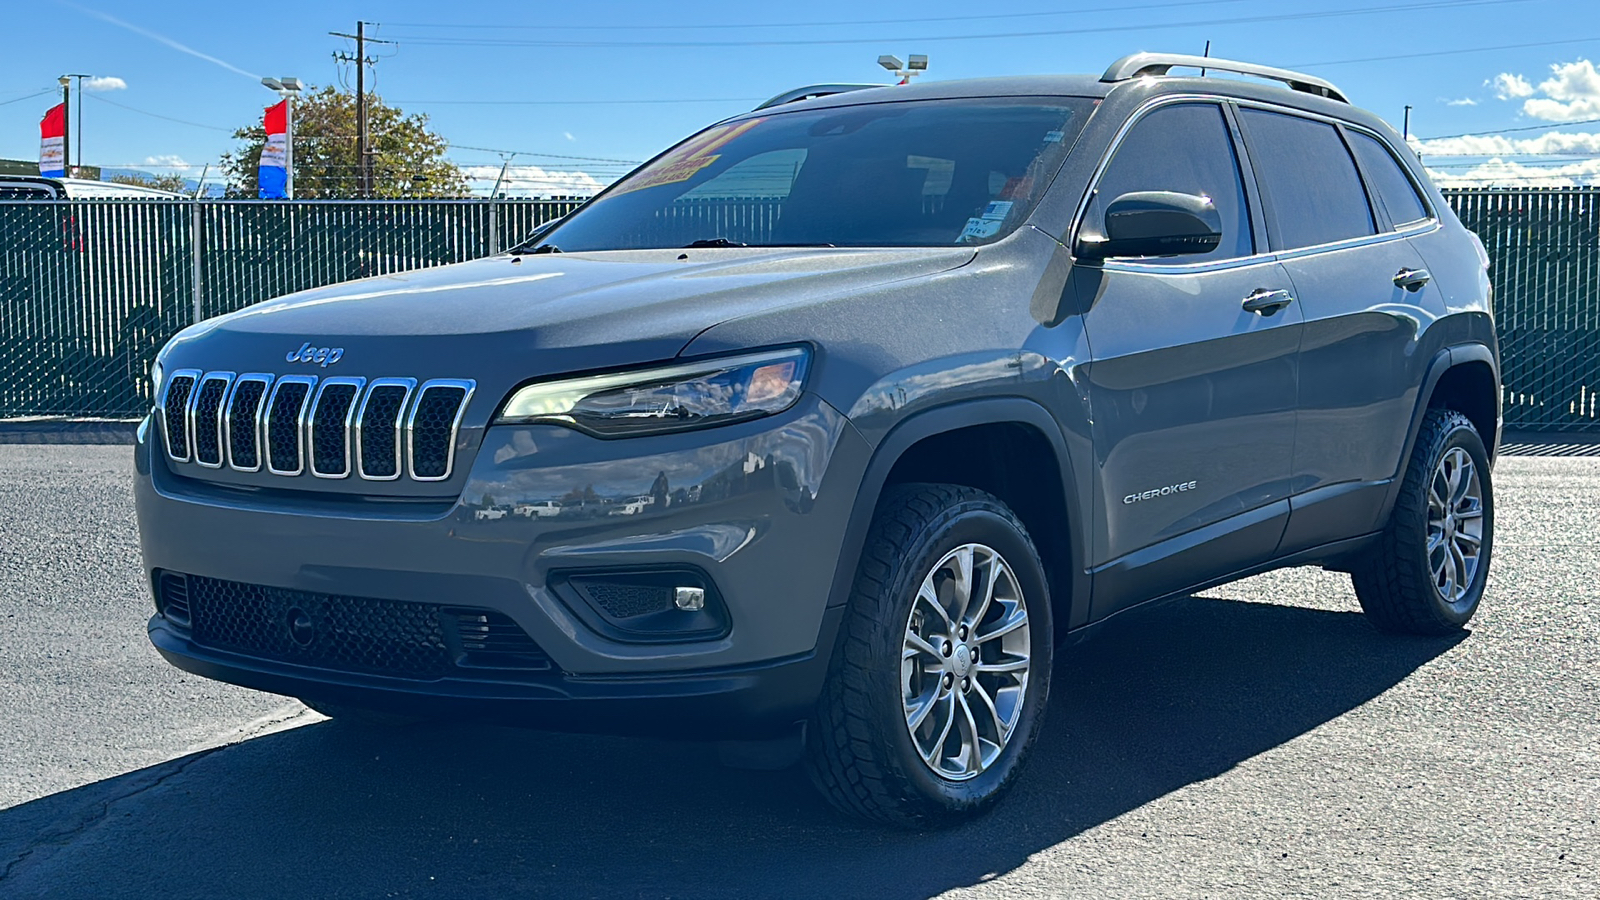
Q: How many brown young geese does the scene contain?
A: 0